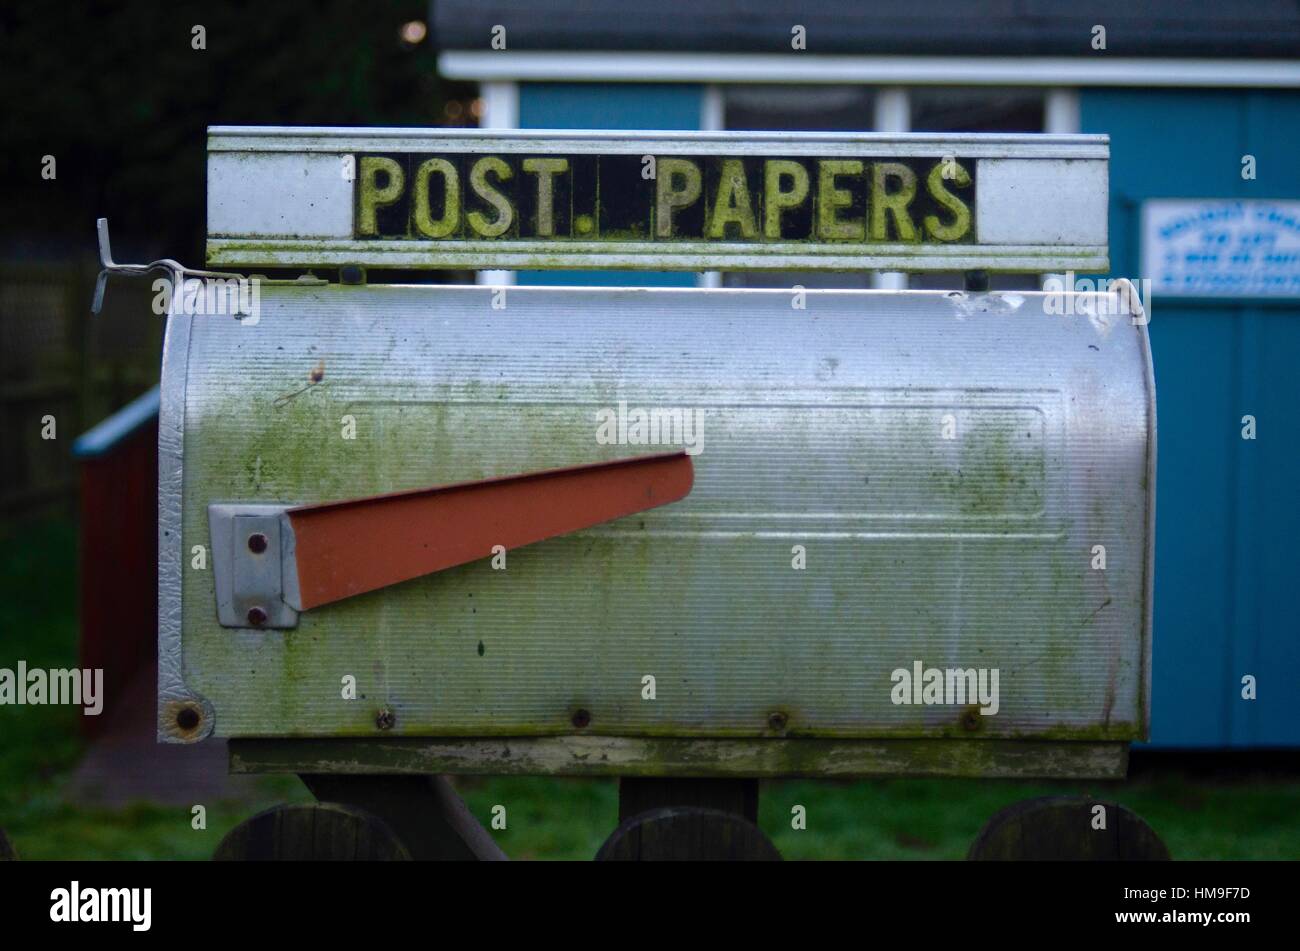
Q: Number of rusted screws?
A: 7